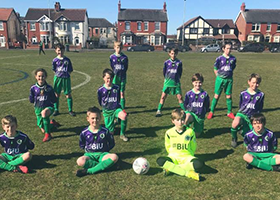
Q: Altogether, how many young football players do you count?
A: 12